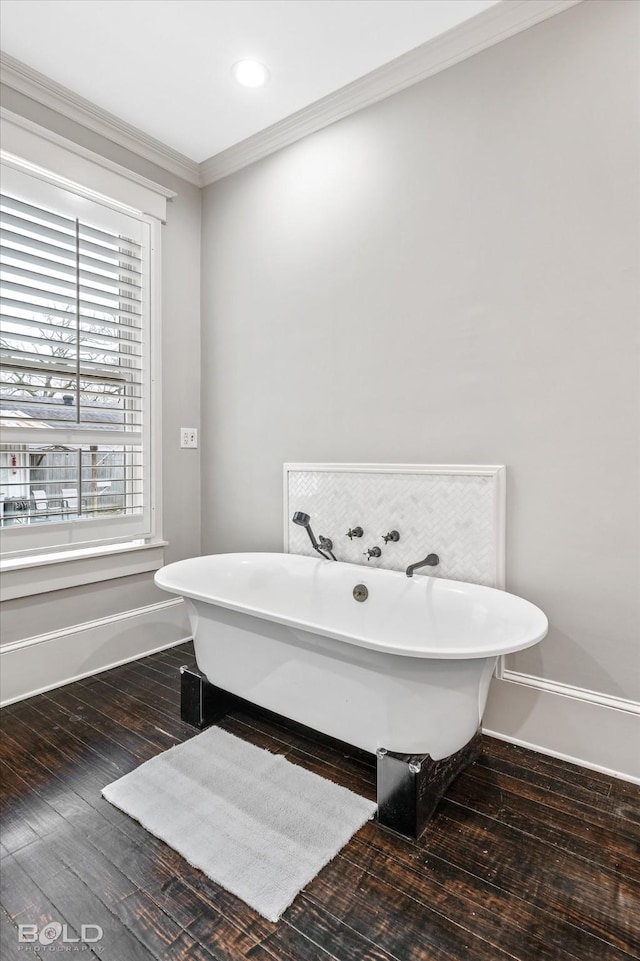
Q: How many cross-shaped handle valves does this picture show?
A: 3